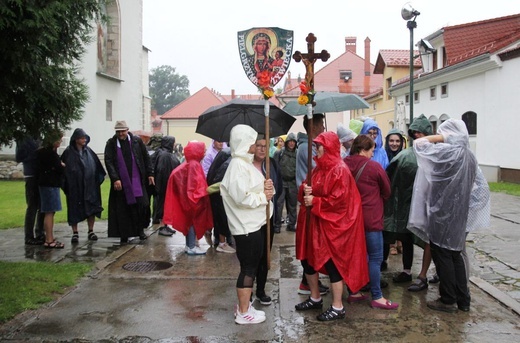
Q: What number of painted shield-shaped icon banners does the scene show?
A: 1